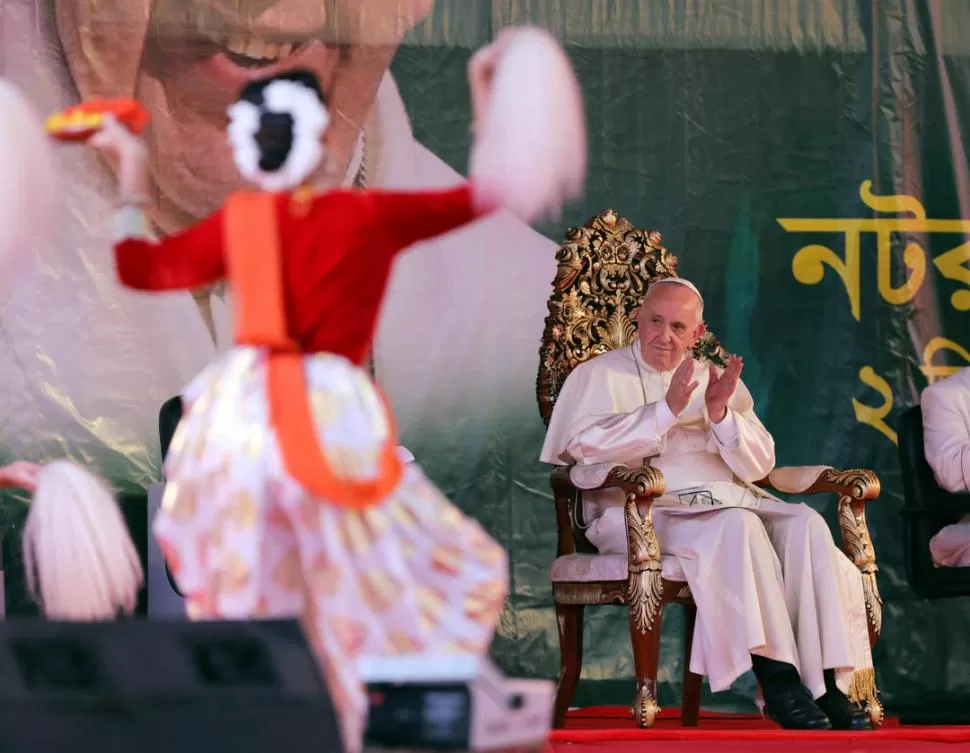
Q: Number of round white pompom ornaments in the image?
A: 3